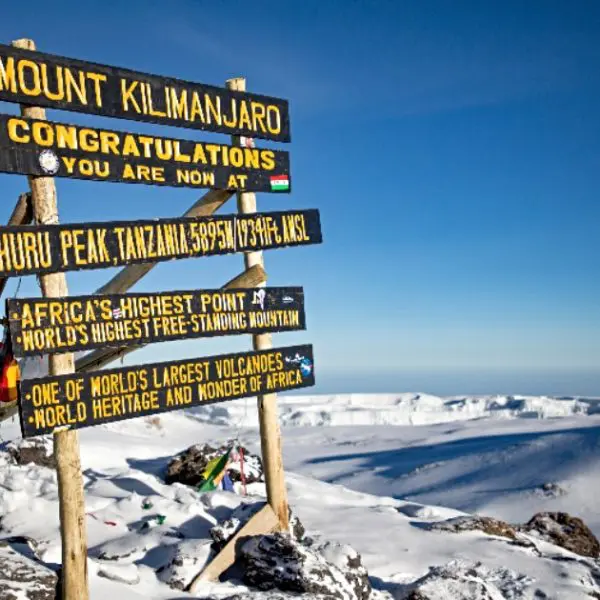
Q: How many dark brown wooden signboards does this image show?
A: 5